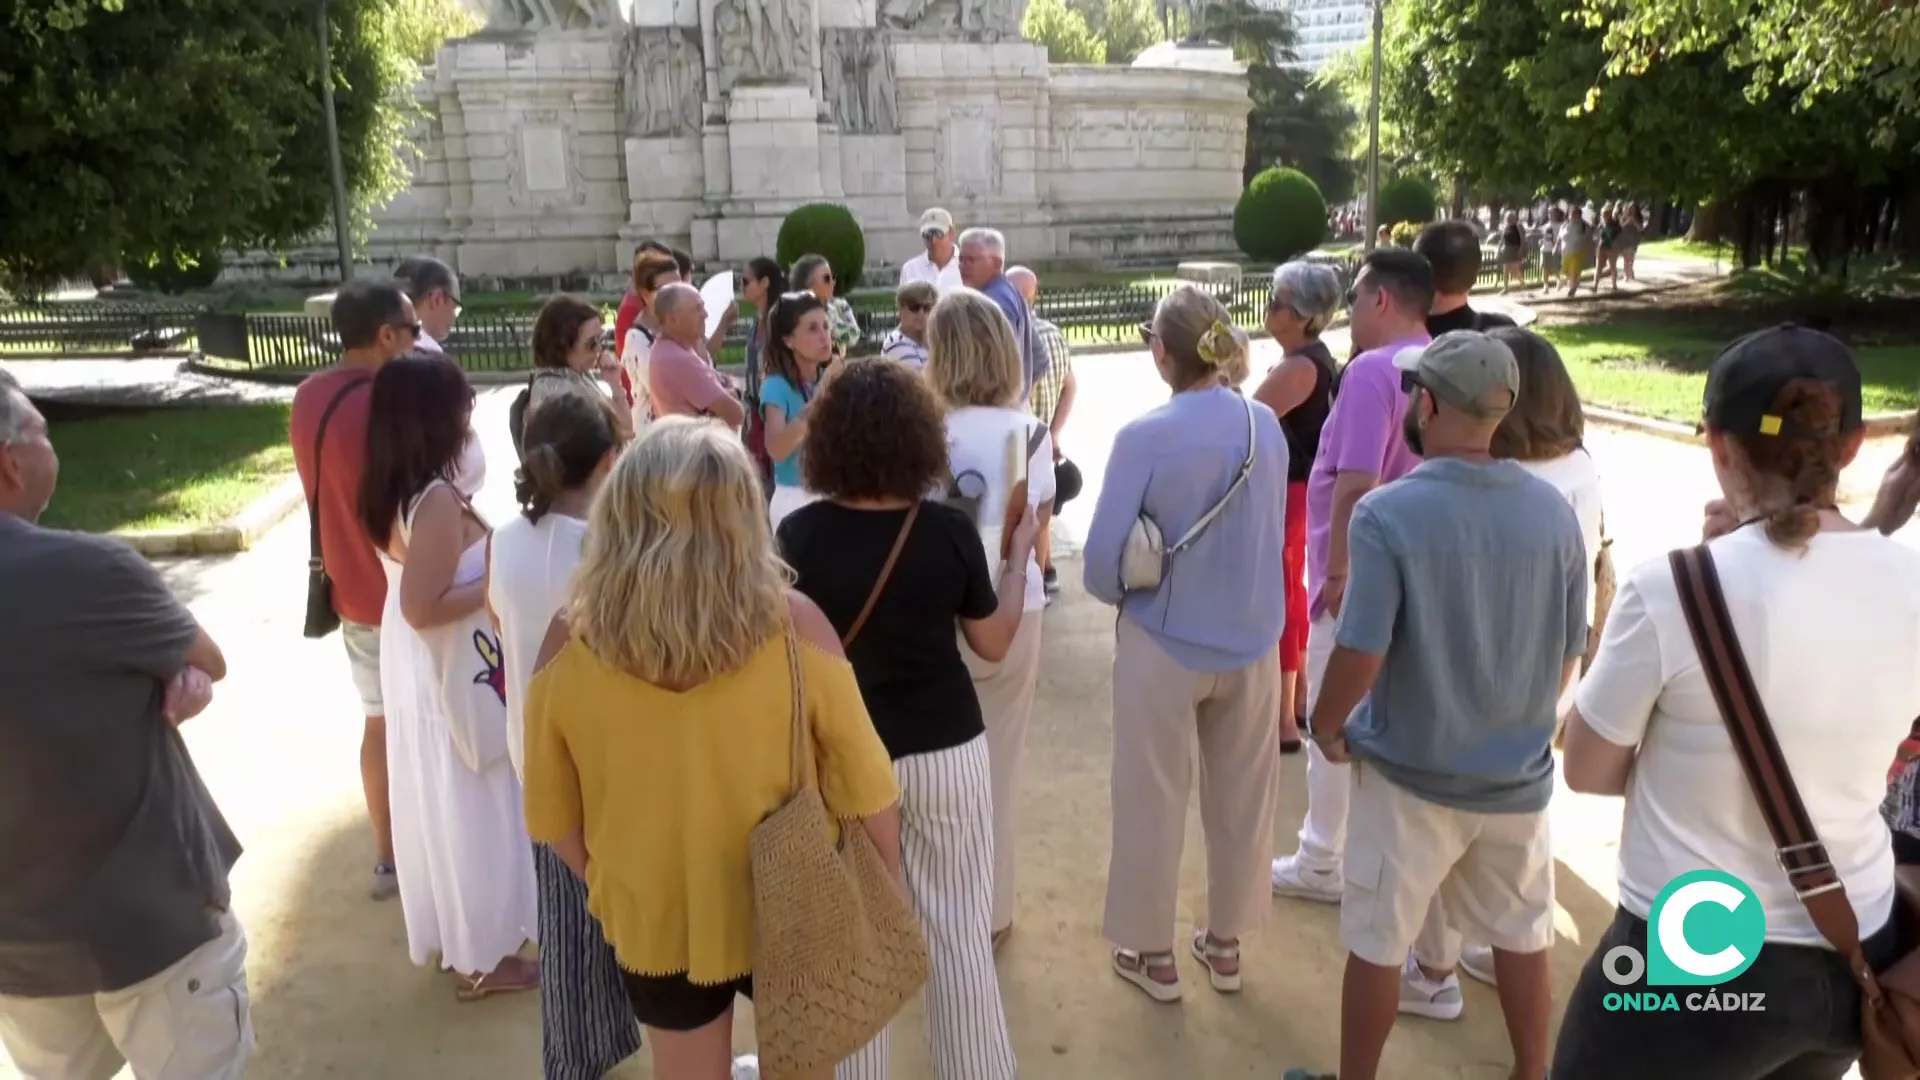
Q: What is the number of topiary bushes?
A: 3